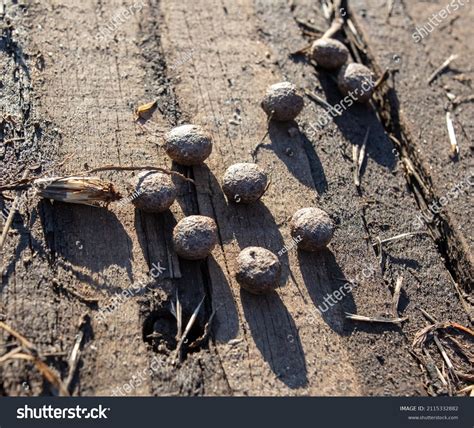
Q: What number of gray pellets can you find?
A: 9